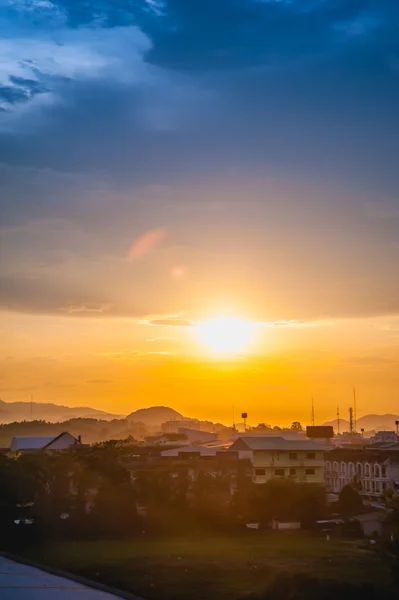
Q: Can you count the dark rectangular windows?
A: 6